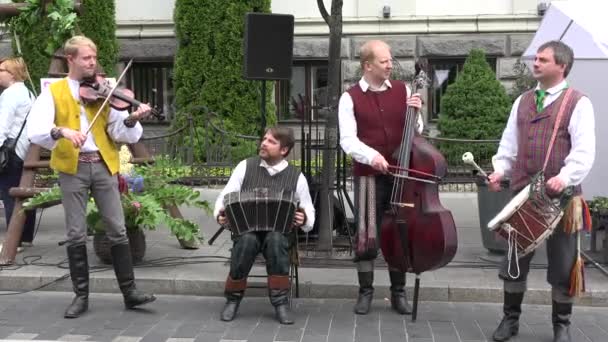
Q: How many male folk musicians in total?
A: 4